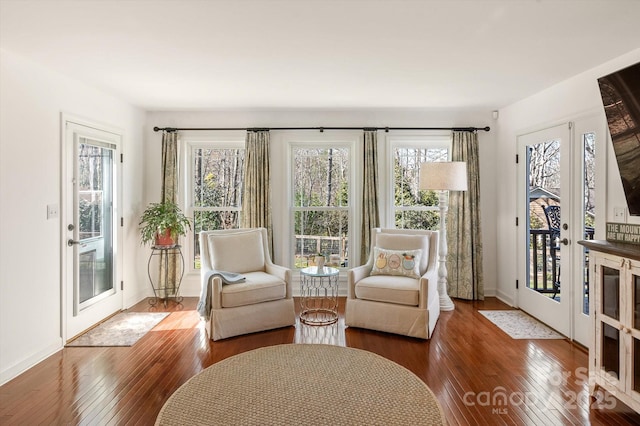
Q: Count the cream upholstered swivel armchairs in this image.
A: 2